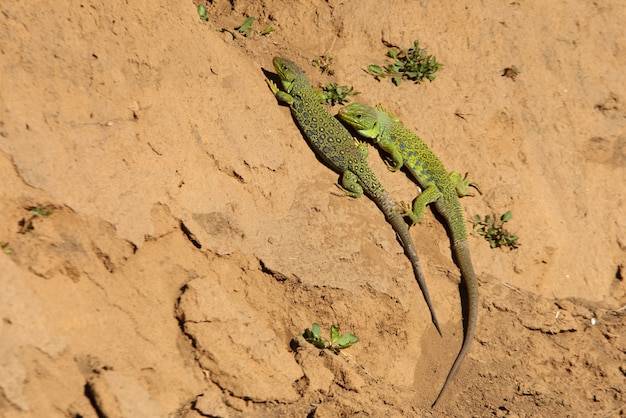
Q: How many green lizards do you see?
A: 2